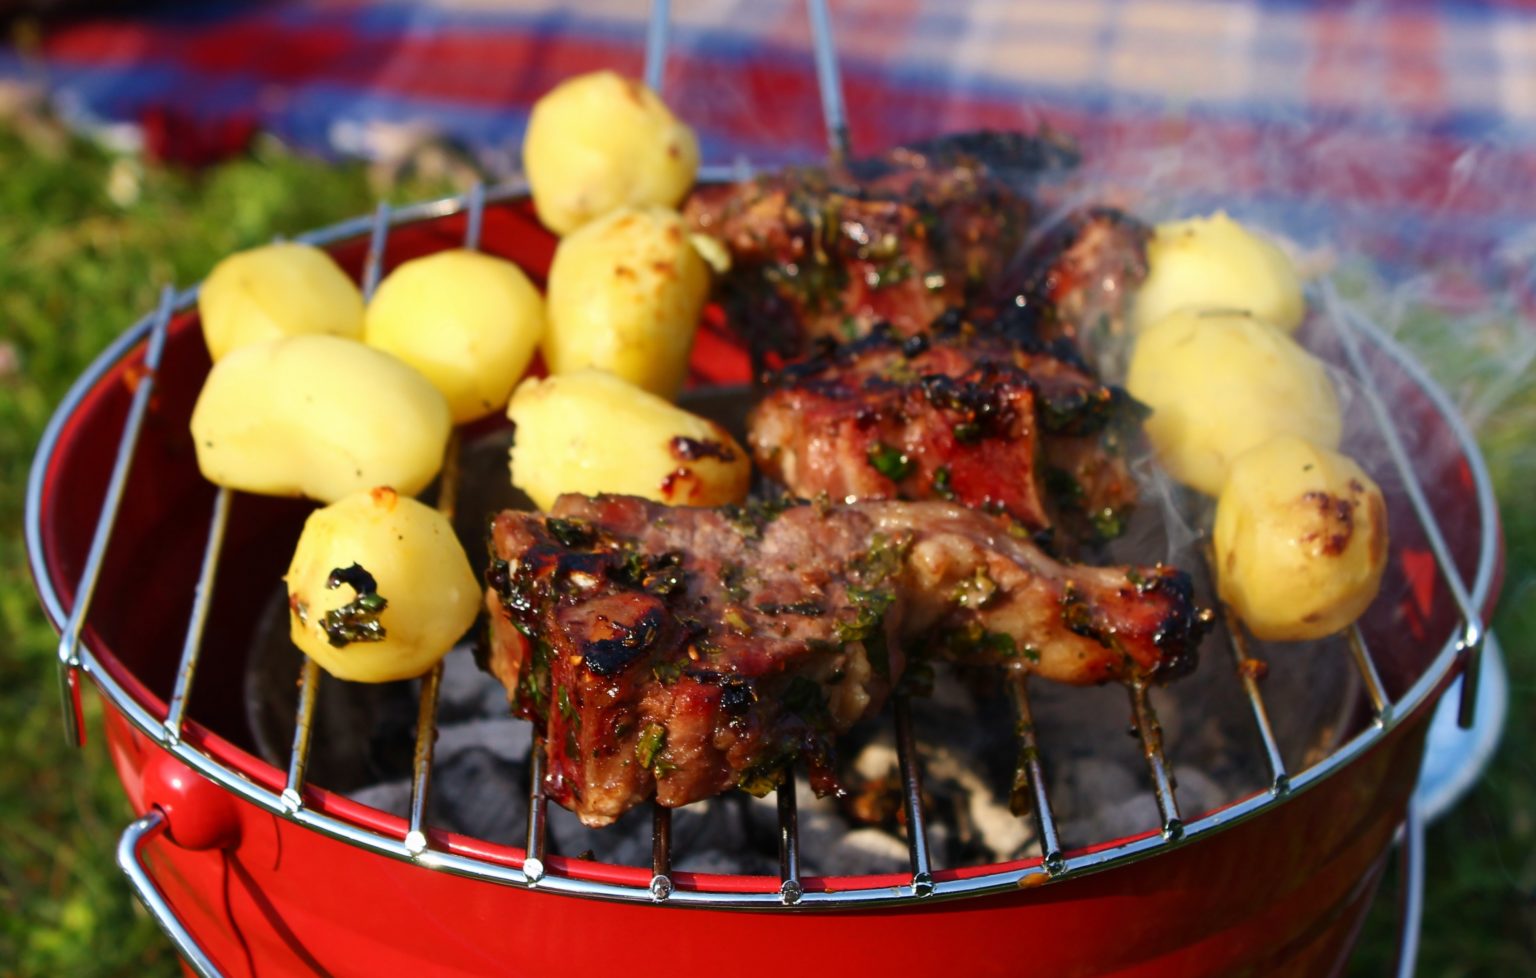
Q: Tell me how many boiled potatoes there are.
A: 10